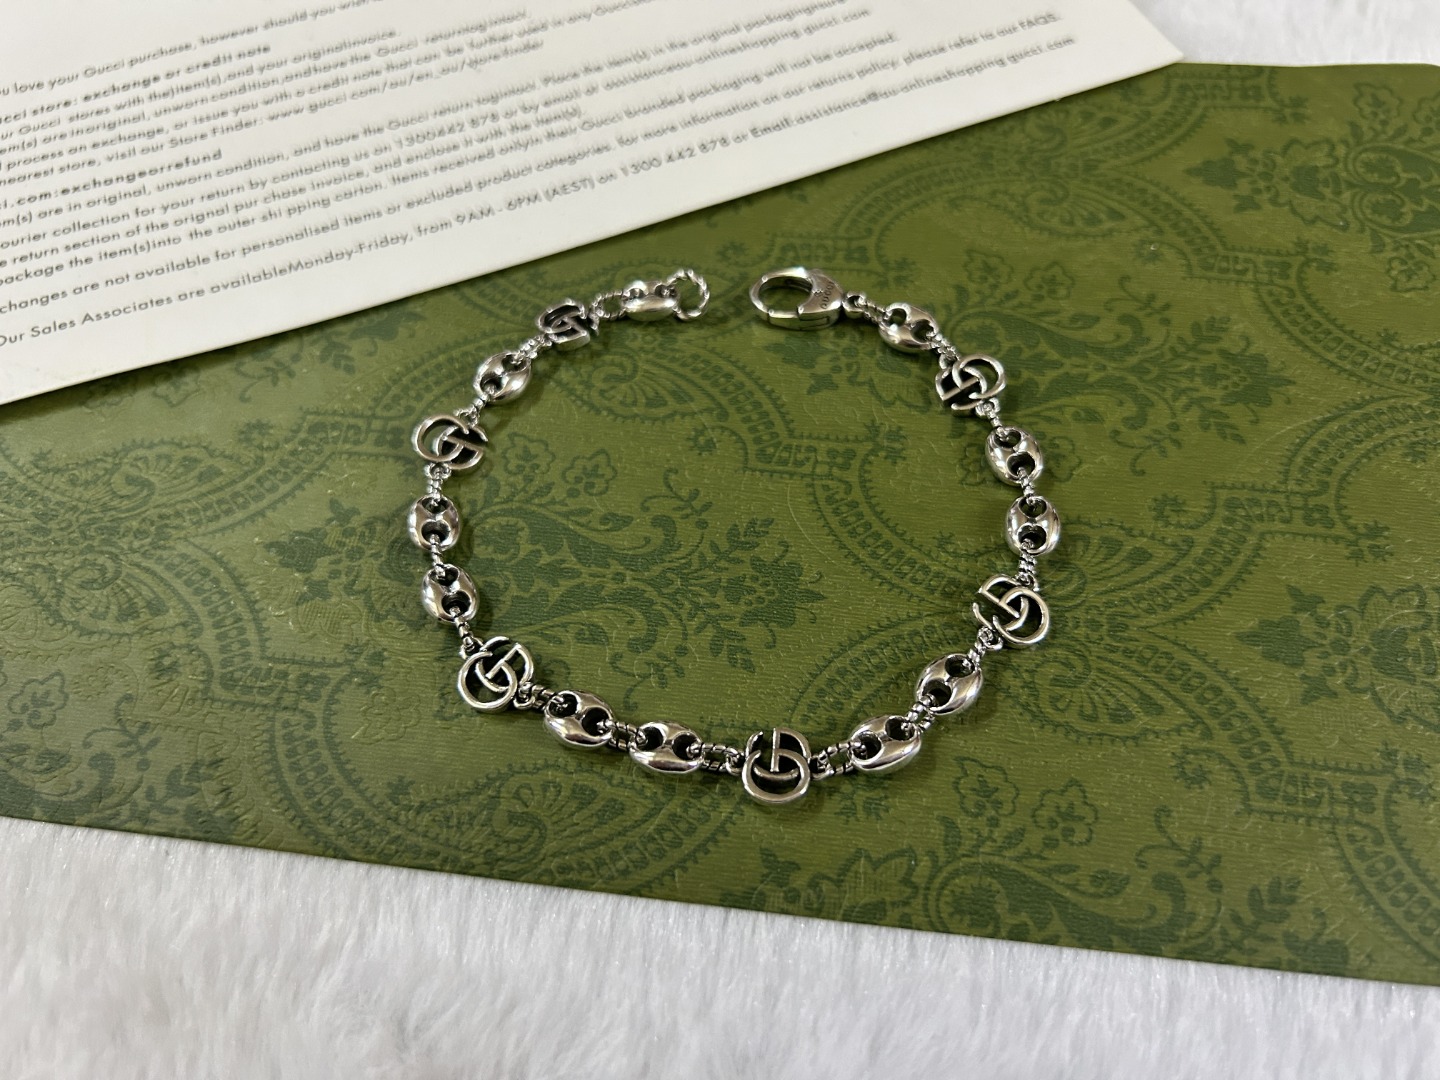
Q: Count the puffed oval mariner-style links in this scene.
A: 11